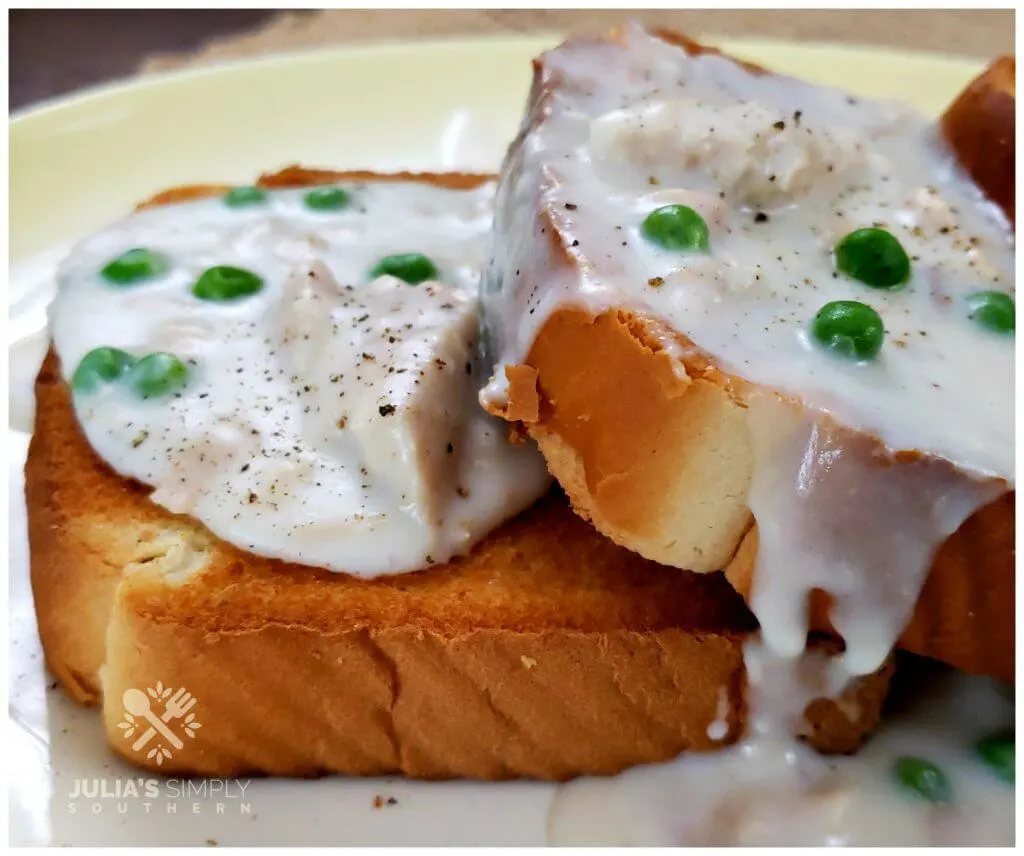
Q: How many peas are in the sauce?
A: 13